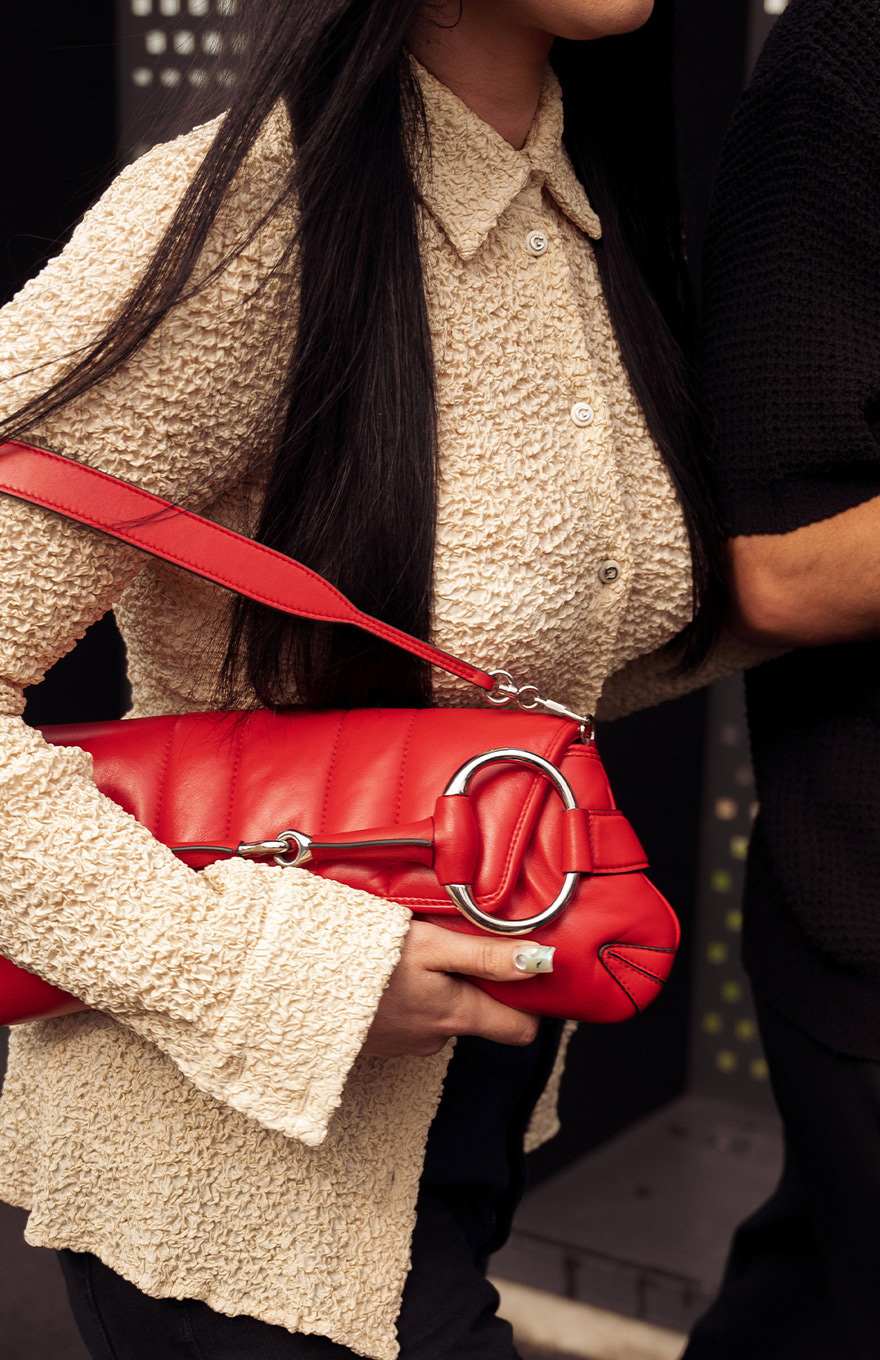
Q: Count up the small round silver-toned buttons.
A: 3